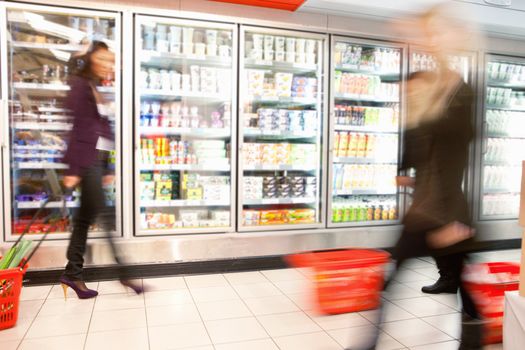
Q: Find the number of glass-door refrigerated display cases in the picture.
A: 6